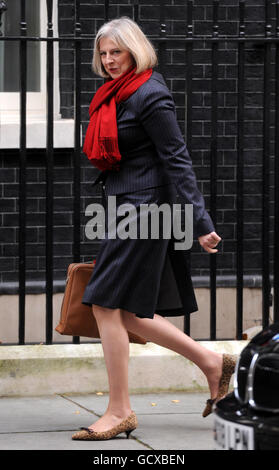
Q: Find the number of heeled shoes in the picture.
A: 2